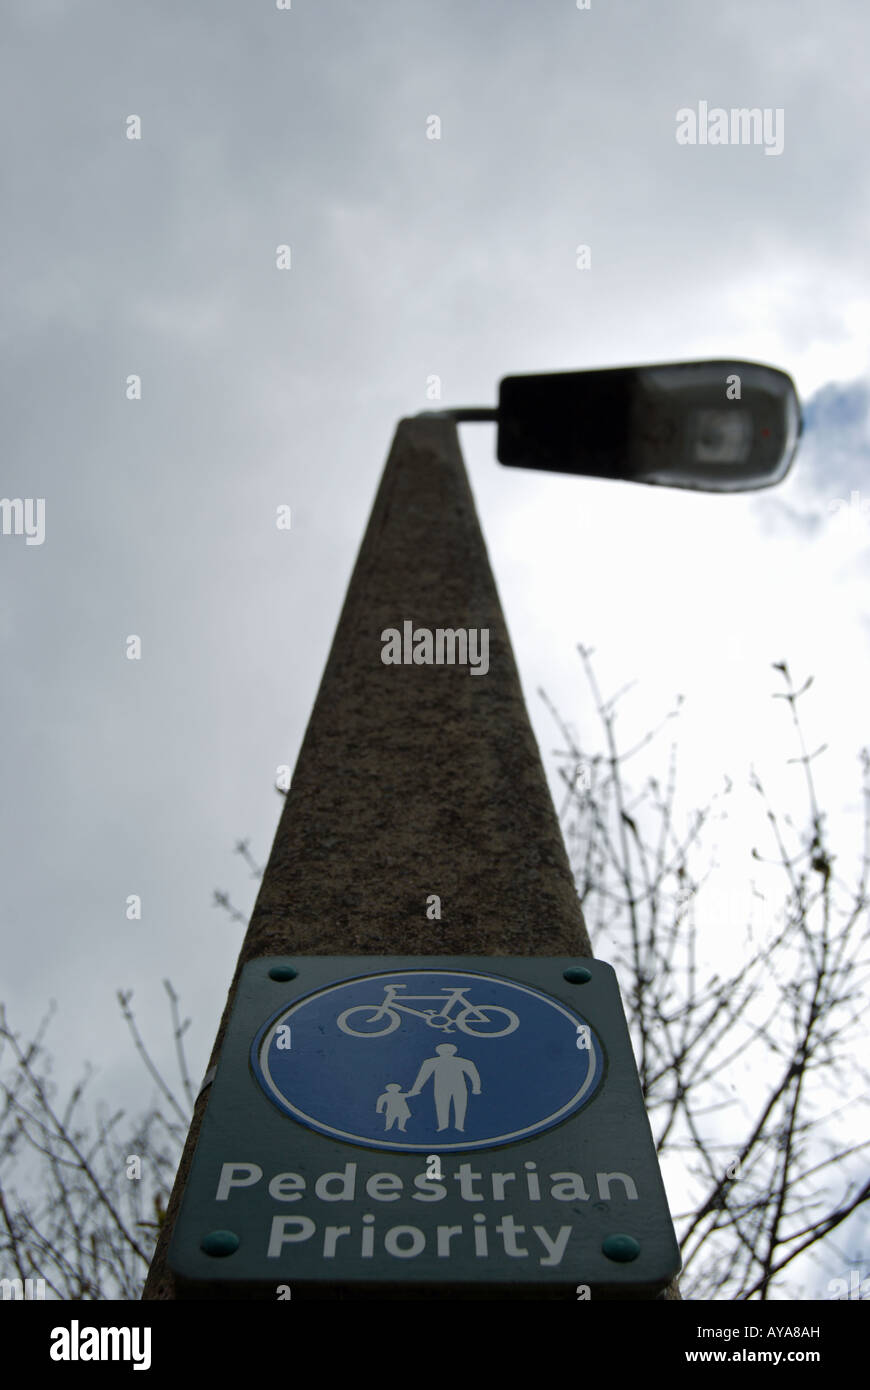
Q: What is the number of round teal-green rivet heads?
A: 4